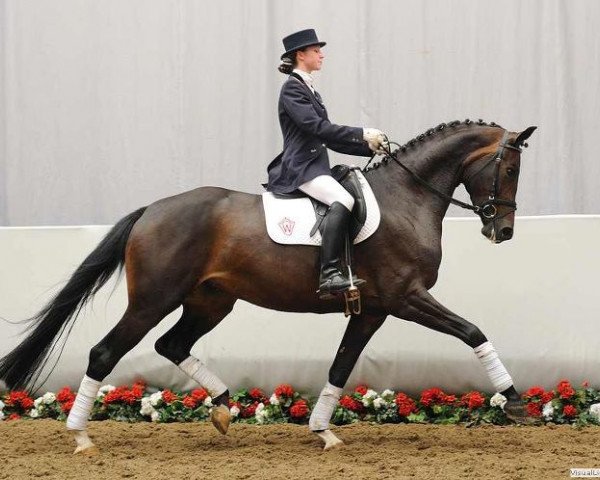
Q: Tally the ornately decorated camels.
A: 0